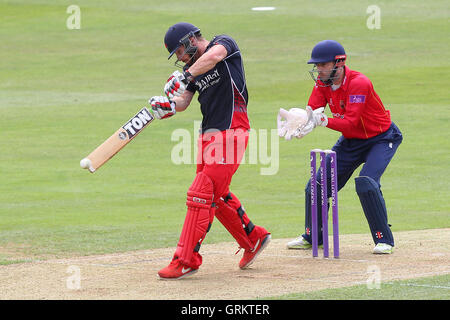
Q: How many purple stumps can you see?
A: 3